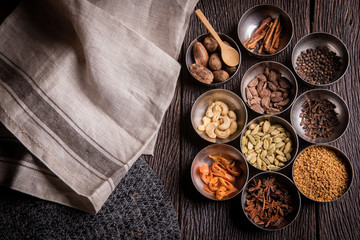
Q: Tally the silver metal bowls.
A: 10